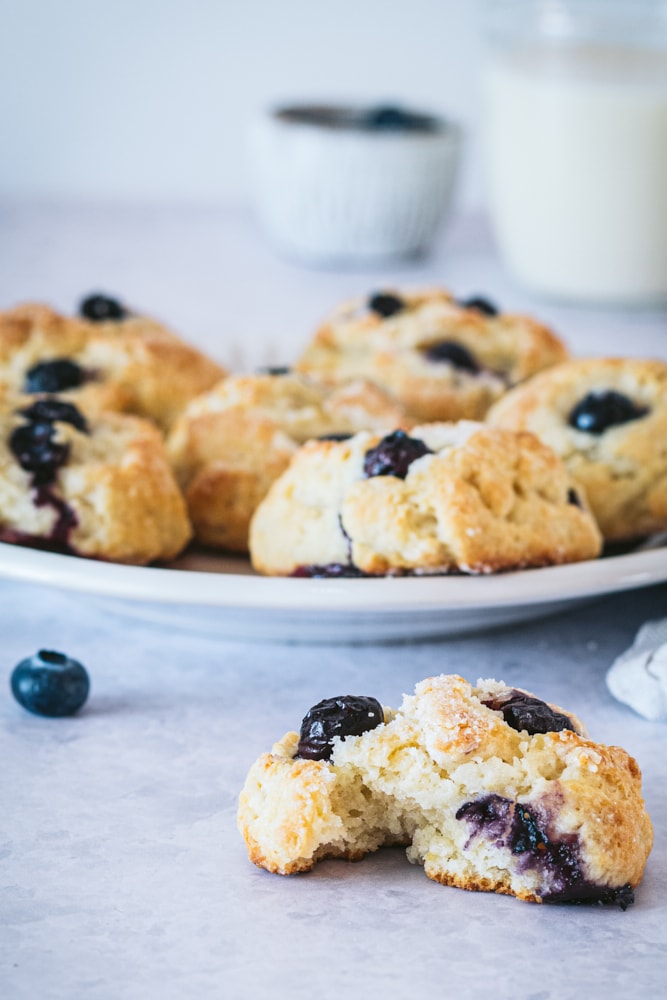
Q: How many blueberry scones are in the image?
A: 7